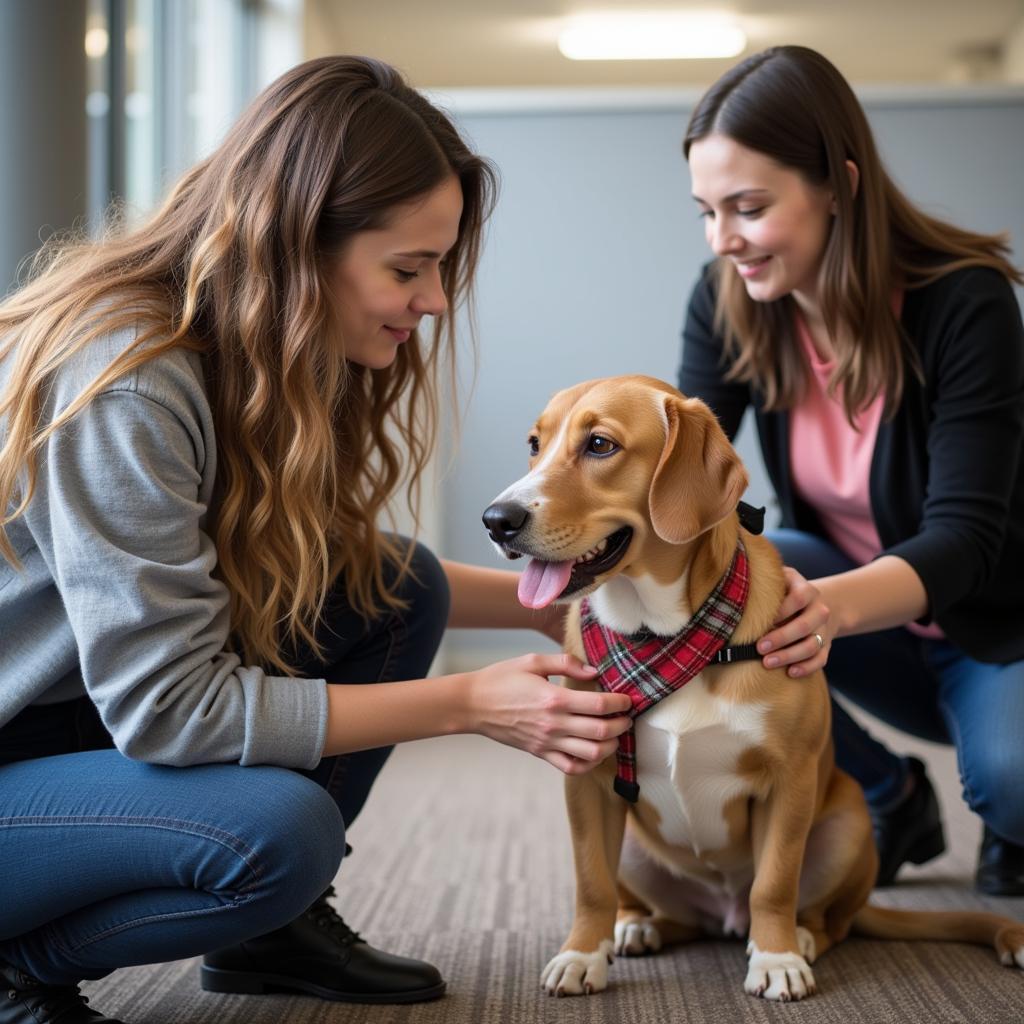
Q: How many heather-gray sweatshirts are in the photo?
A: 1